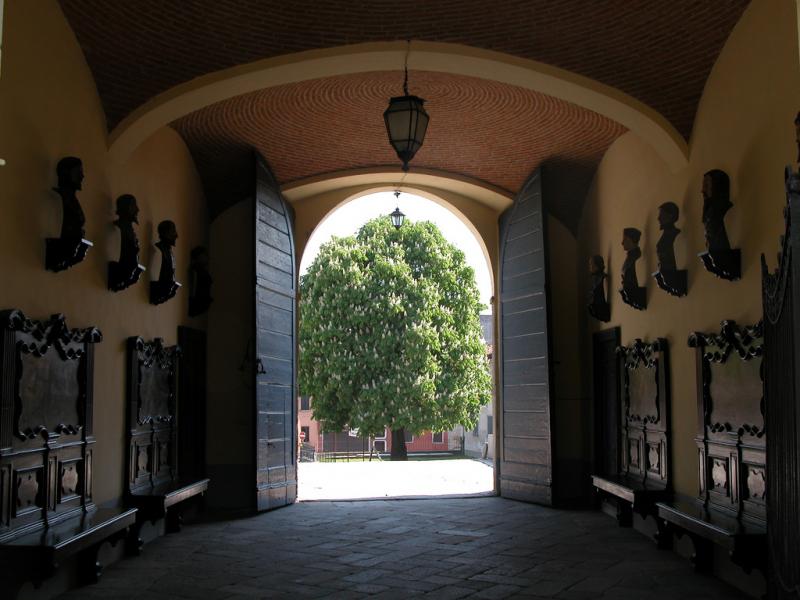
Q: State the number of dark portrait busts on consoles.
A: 8